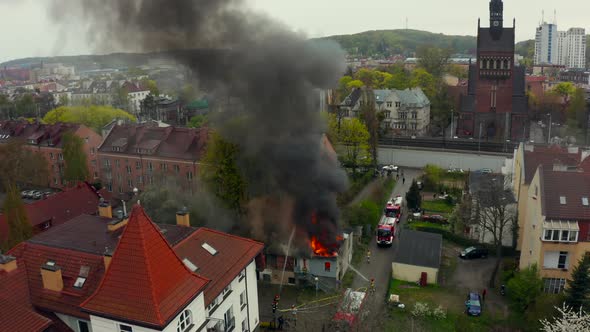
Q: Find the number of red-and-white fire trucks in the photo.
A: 3